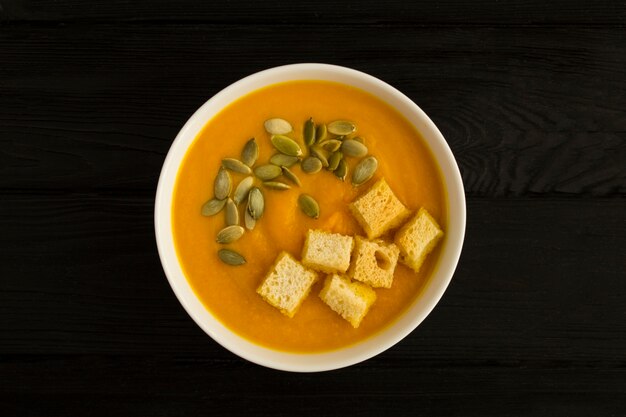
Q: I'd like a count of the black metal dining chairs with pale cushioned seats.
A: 0